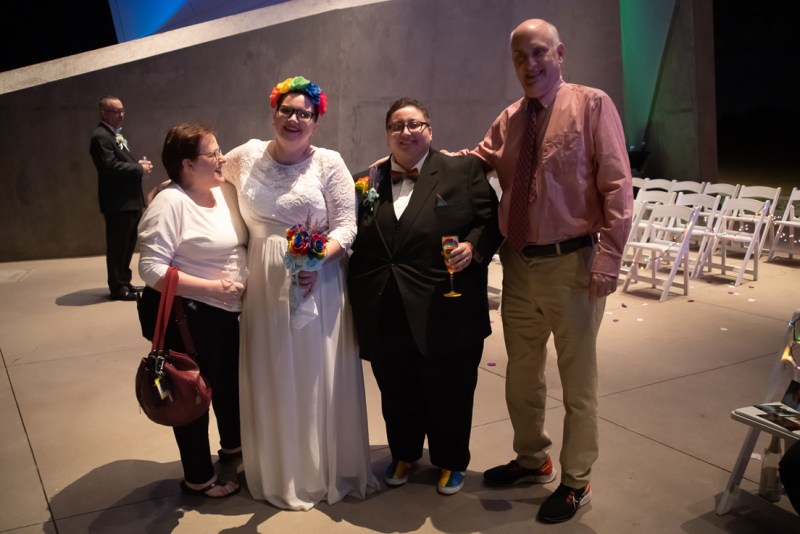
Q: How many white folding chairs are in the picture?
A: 12